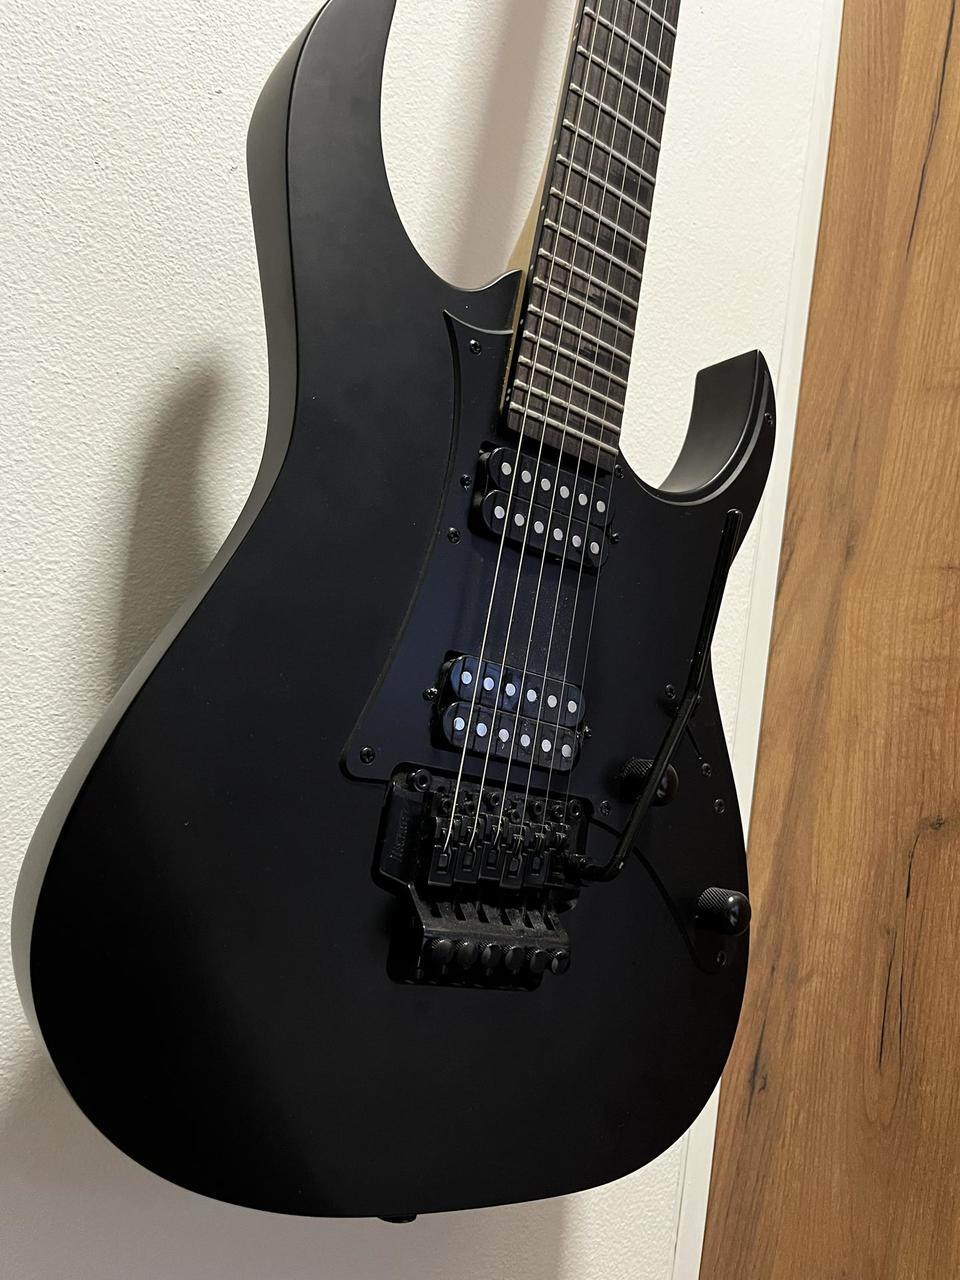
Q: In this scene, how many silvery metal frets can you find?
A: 15